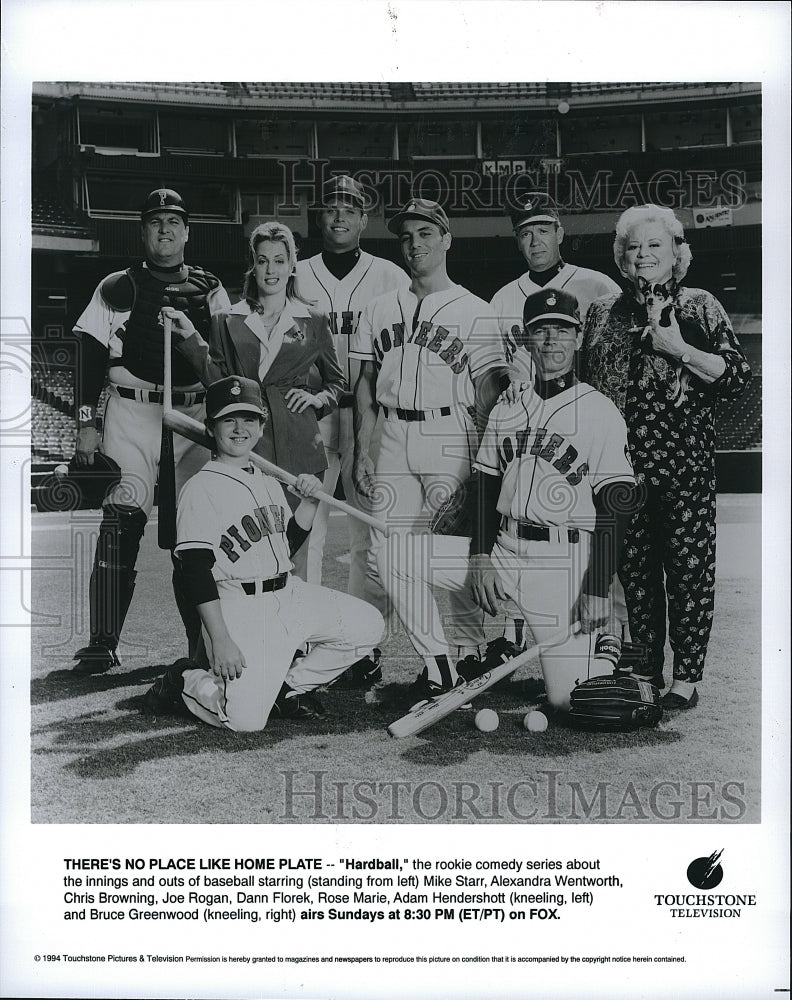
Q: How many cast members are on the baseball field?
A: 8